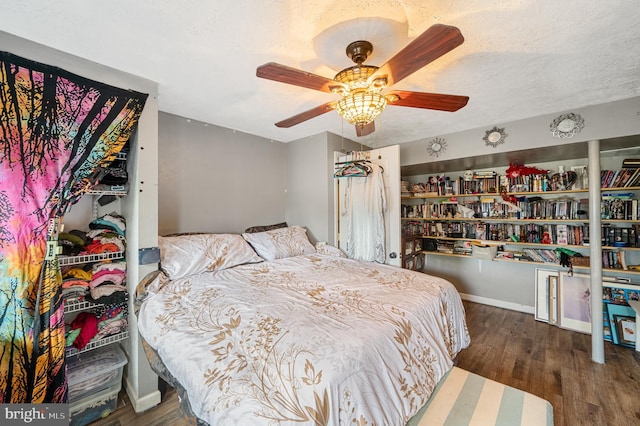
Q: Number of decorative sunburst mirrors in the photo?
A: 3